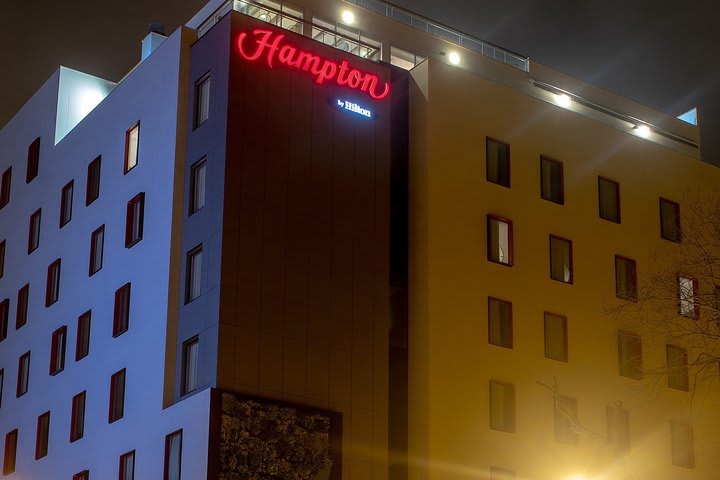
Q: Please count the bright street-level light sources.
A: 1